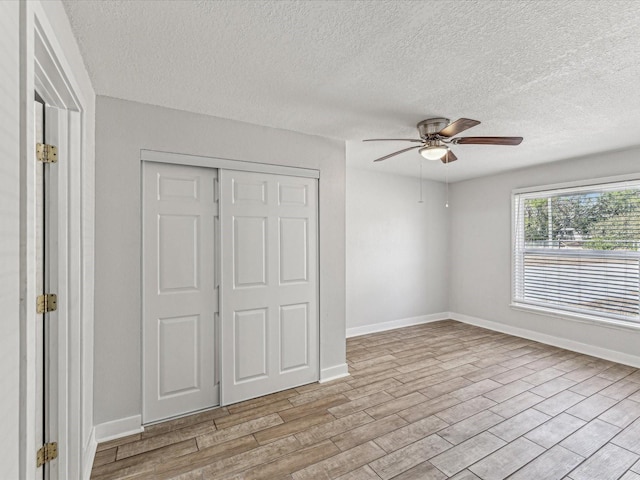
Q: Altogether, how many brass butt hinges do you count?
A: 3